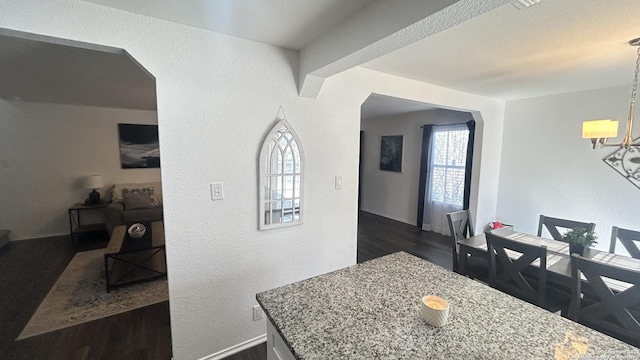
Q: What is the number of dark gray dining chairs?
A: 5